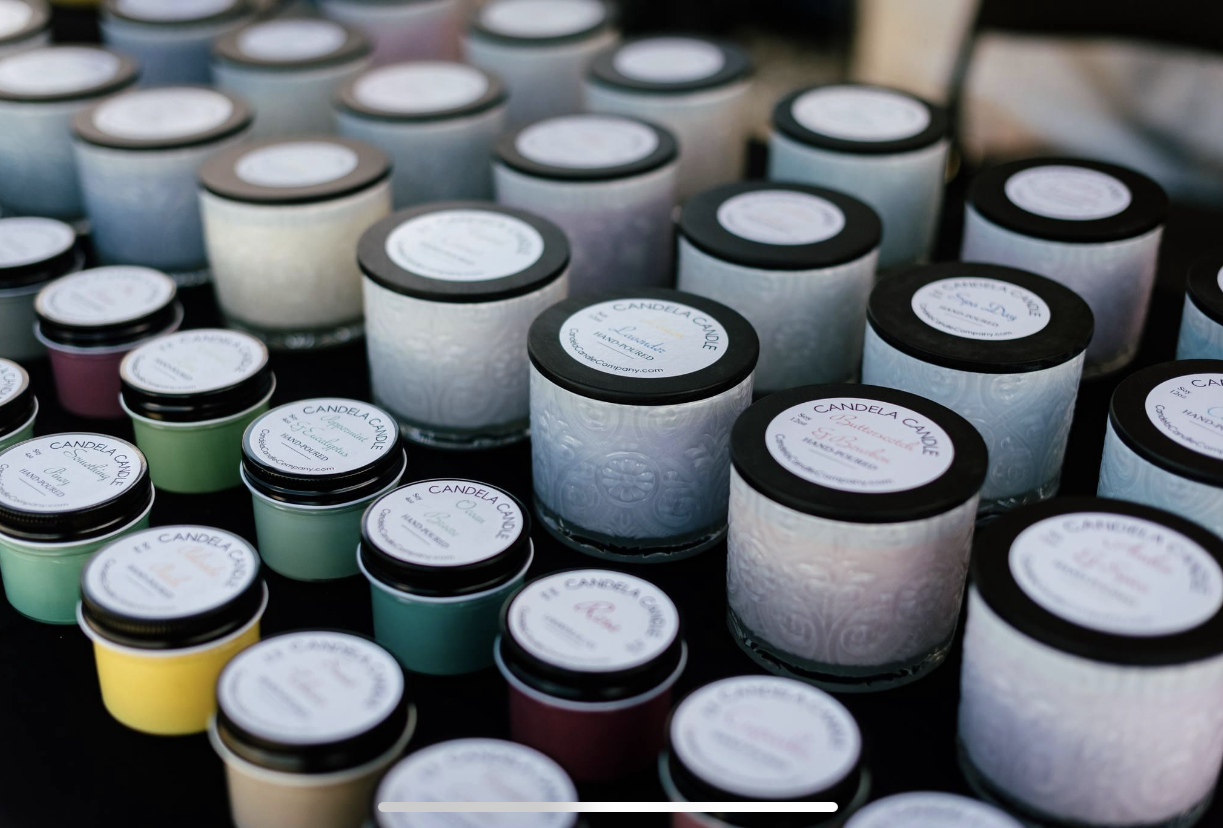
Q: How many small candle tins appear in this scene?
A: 13